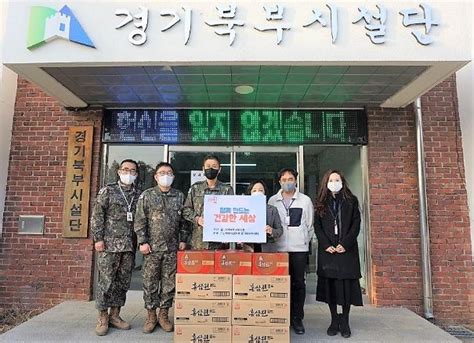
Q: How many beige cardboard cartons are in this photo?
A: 6